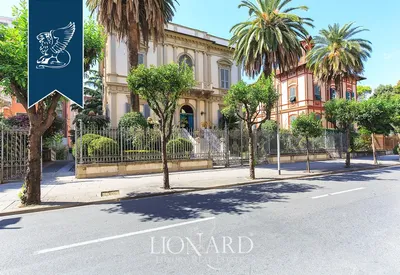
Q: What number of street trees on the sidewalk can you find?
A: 6